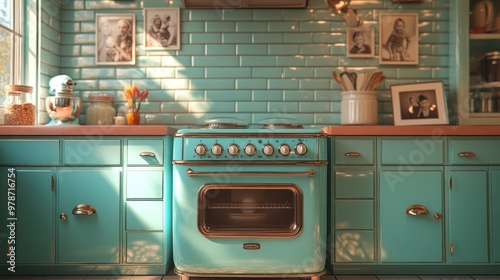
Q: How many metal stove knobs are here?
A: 7